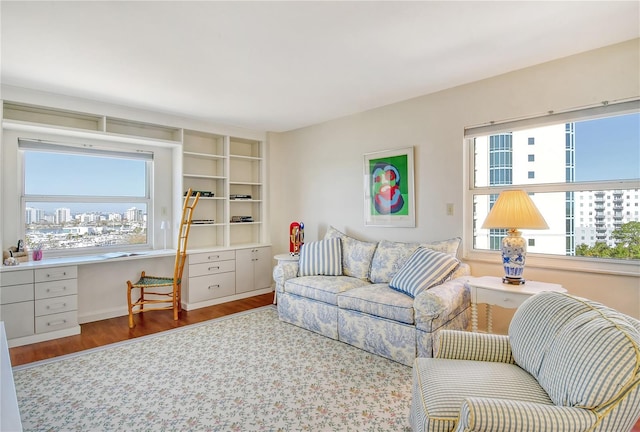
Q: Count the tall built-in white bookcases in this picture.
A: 2